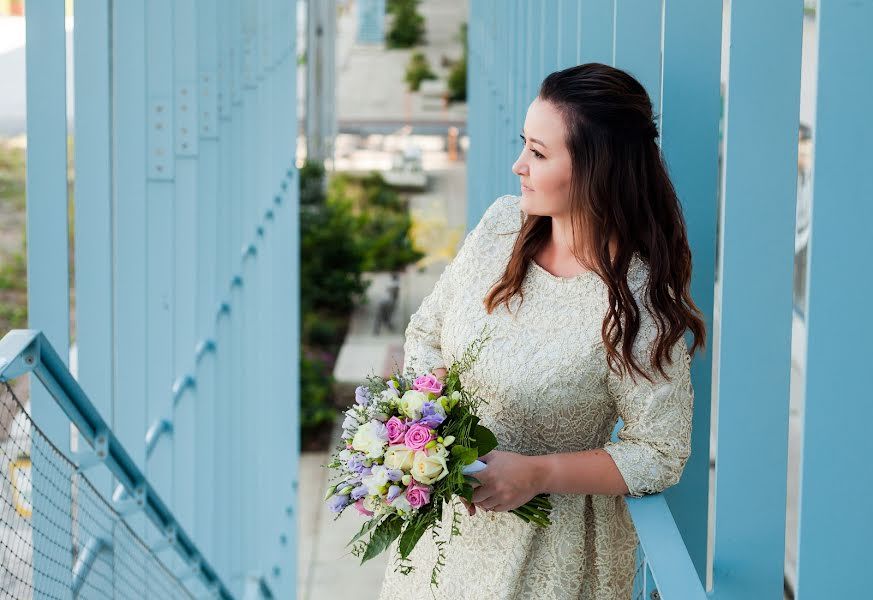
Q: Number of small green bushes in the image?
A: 3